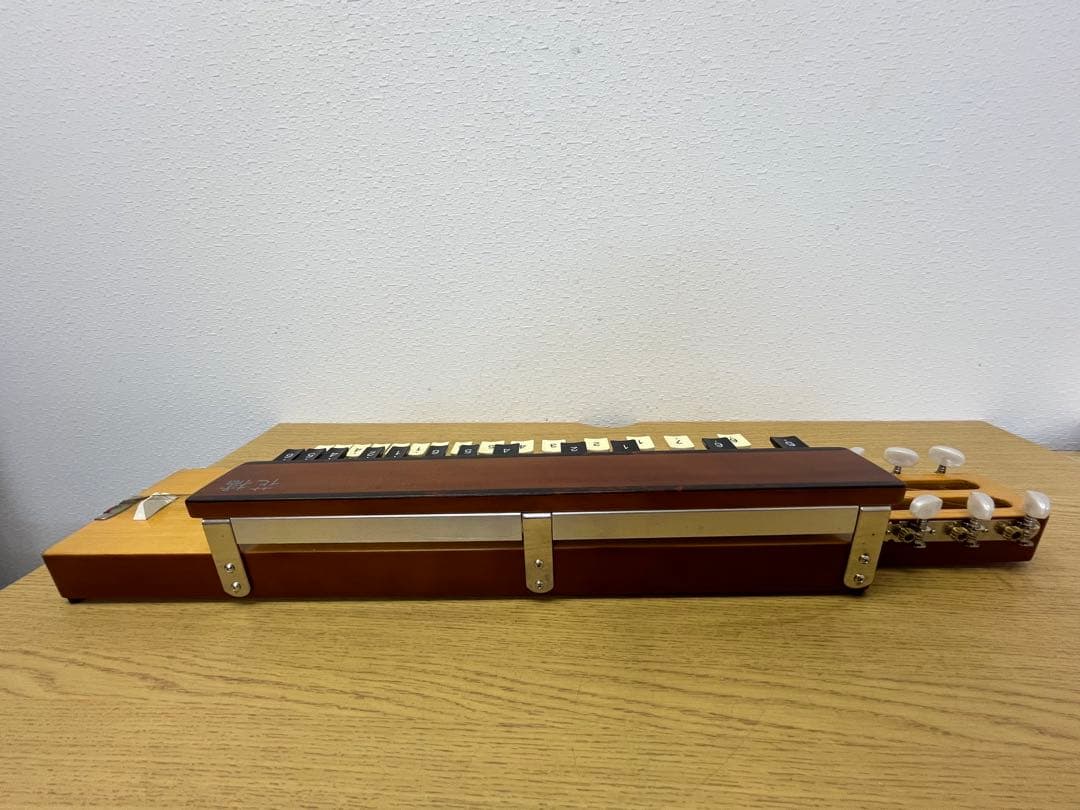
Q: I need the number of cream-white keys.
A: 15